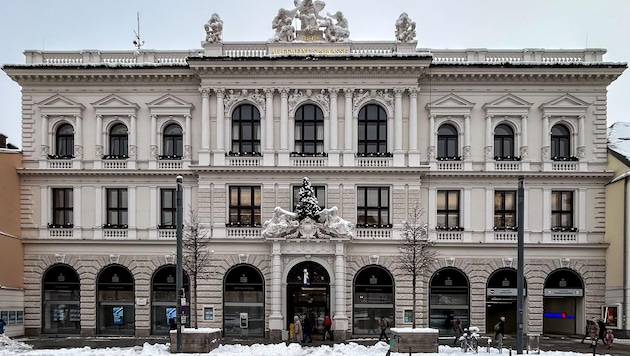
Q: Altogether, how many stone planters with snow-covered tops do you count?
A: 2